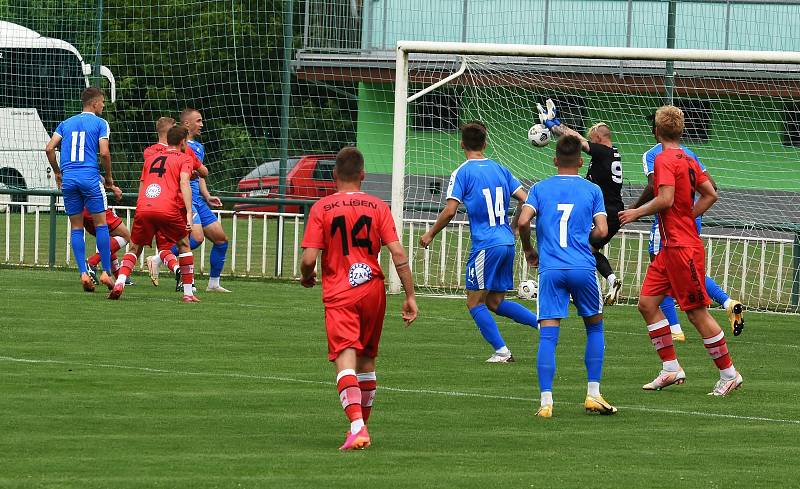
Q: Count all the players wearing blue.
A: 5